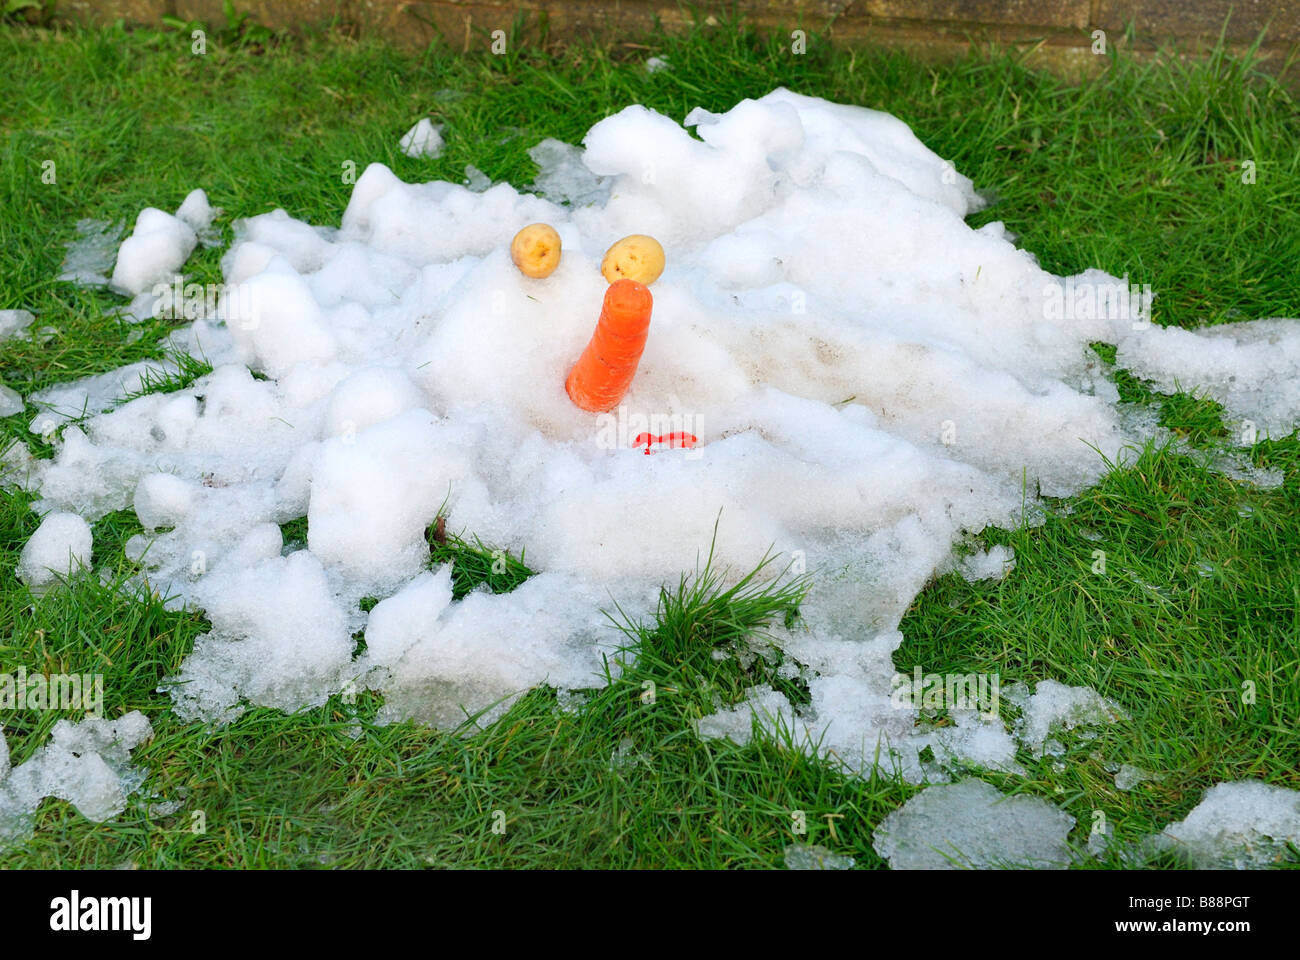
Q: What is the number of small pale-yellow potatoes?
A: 2